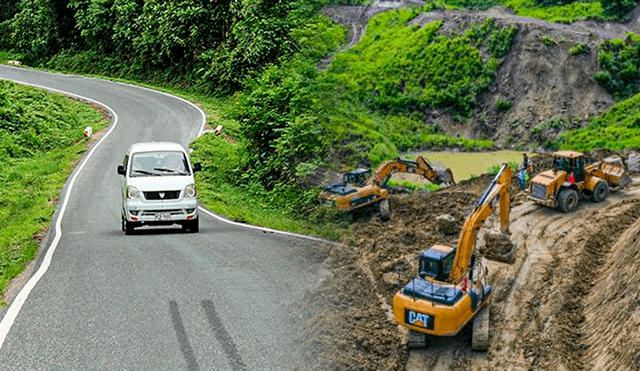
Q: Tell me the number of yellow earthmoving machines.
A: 3